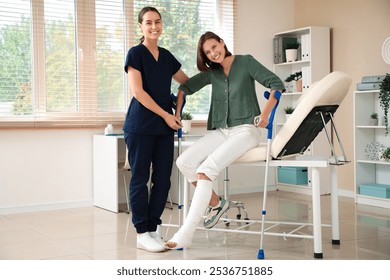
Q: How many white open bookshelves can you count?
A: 2